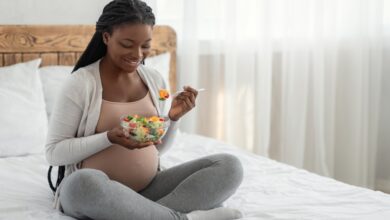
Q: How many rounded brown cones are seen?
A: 0